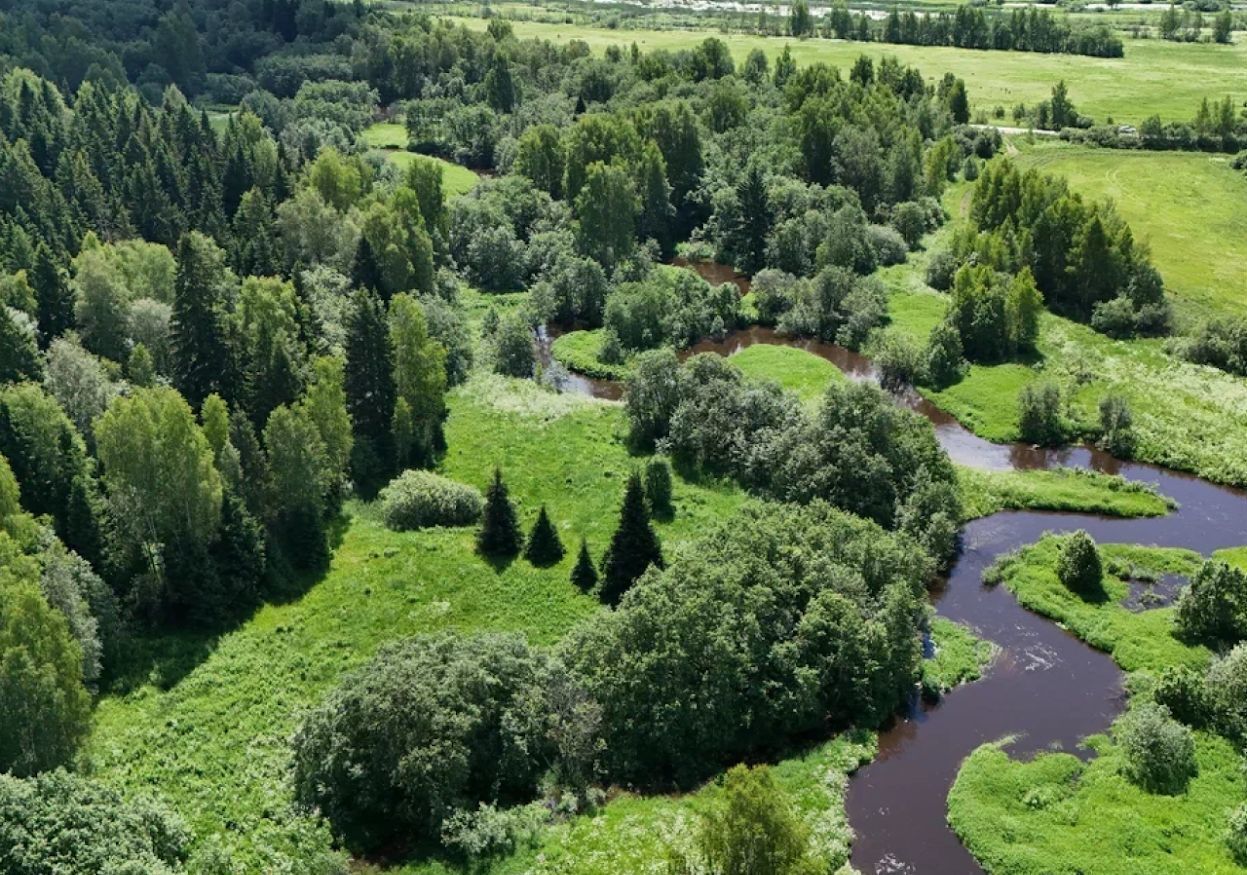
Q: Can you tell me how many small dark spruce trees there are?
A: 4